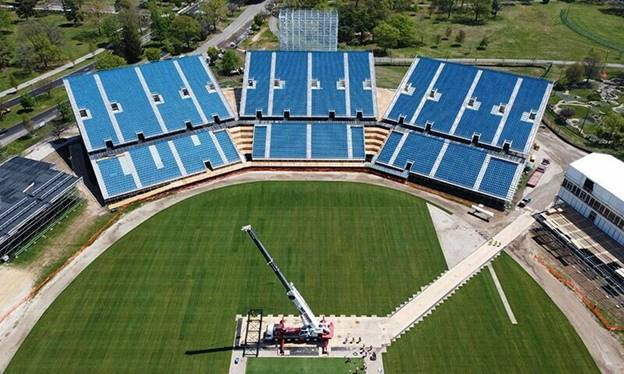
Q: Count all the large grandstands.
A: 3